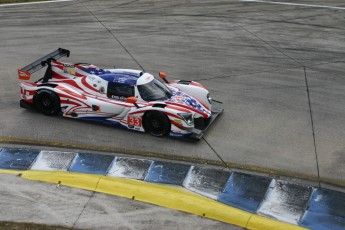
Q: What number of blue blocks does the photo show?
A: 5